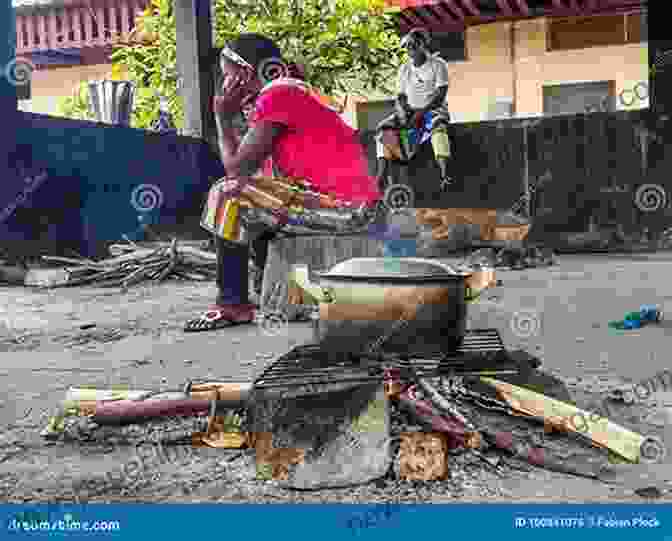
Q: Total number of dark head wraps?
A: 1